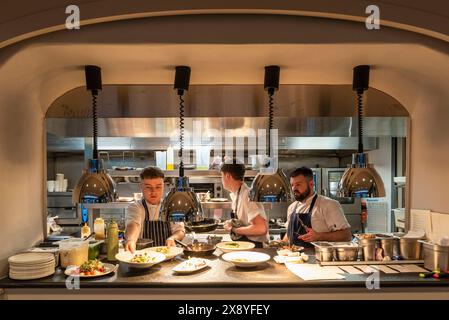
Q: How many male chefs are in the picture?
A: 3